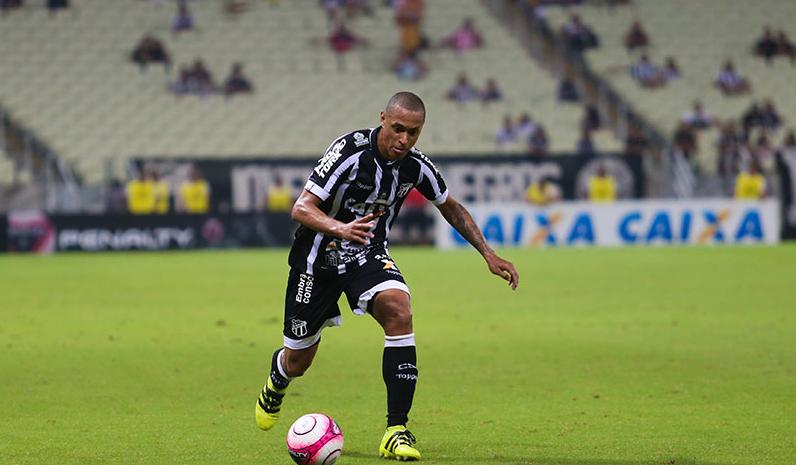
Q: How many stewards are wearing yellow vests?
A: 7